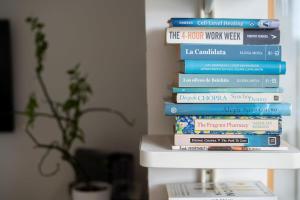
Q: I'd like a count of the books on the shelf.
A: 11